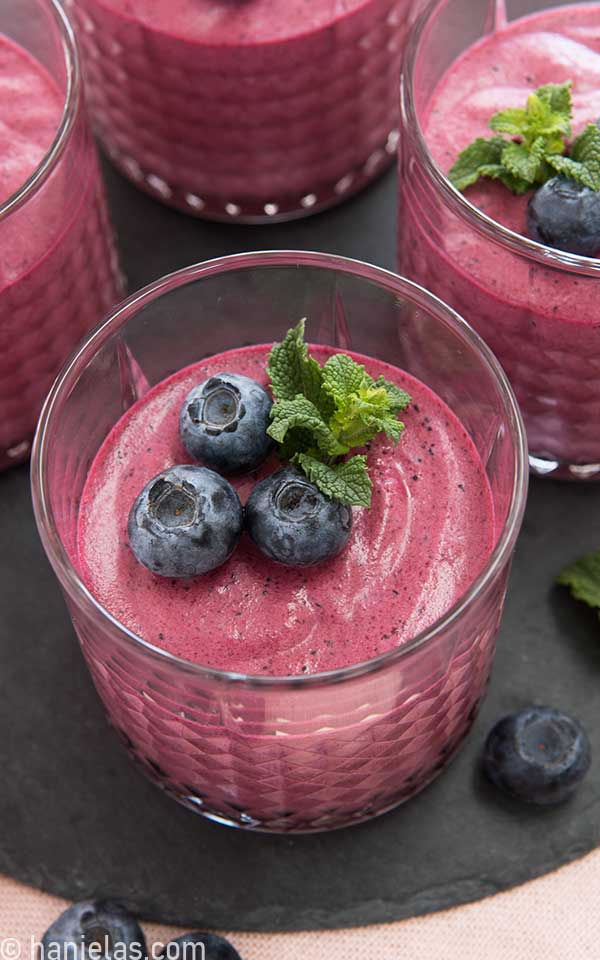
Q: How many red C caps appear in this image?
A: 0